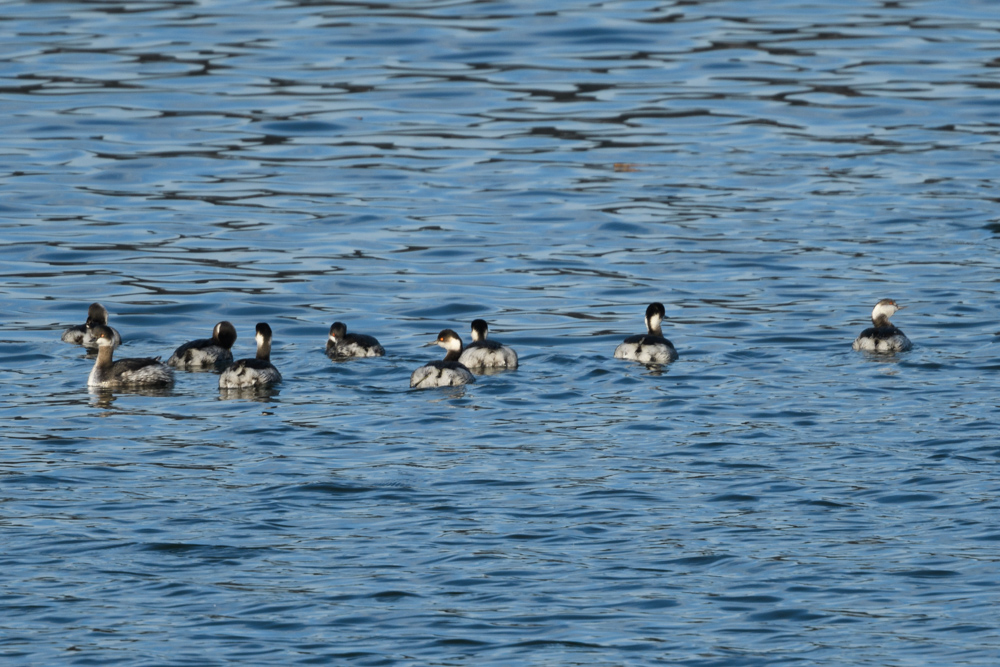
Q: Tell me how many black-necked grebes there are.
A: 9